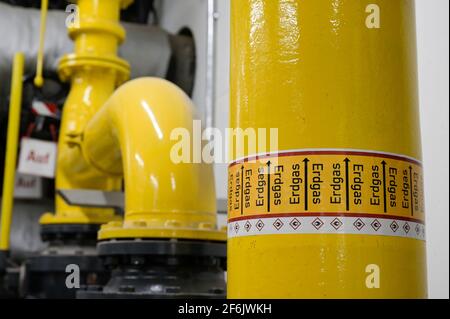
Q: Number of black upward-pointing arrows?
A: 6